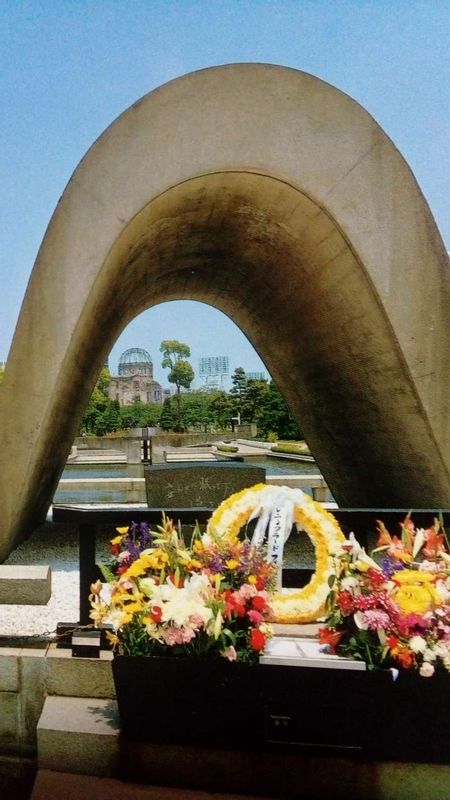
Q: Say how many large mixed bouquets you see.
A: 2